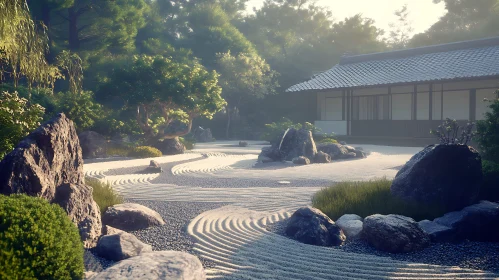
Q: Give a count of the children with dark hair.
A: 0